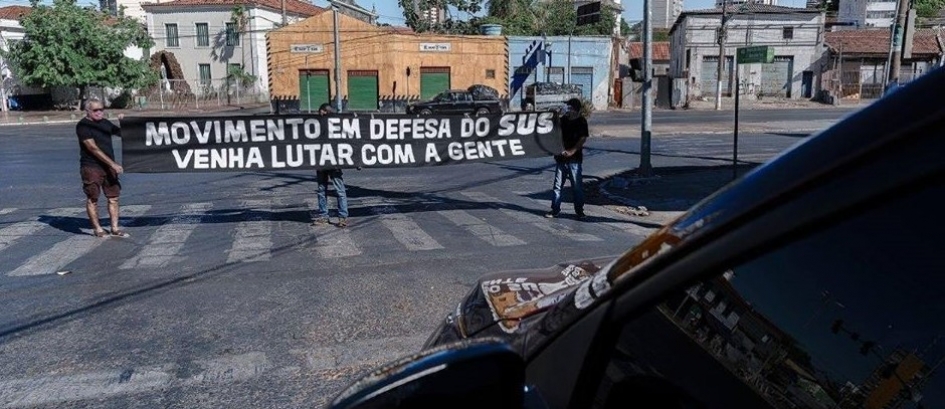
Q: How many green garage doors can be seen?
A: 3